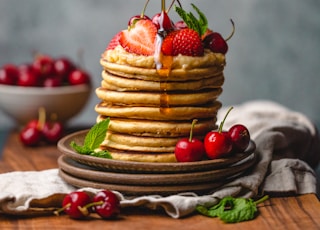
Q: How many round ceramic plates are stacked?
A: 3